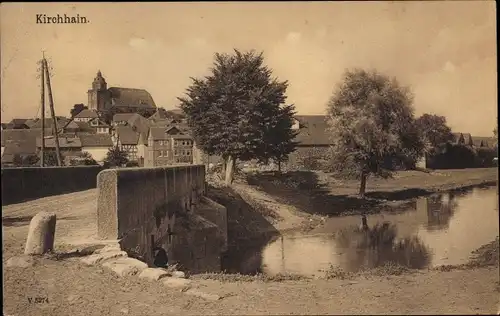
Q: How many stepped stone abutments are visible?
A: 2